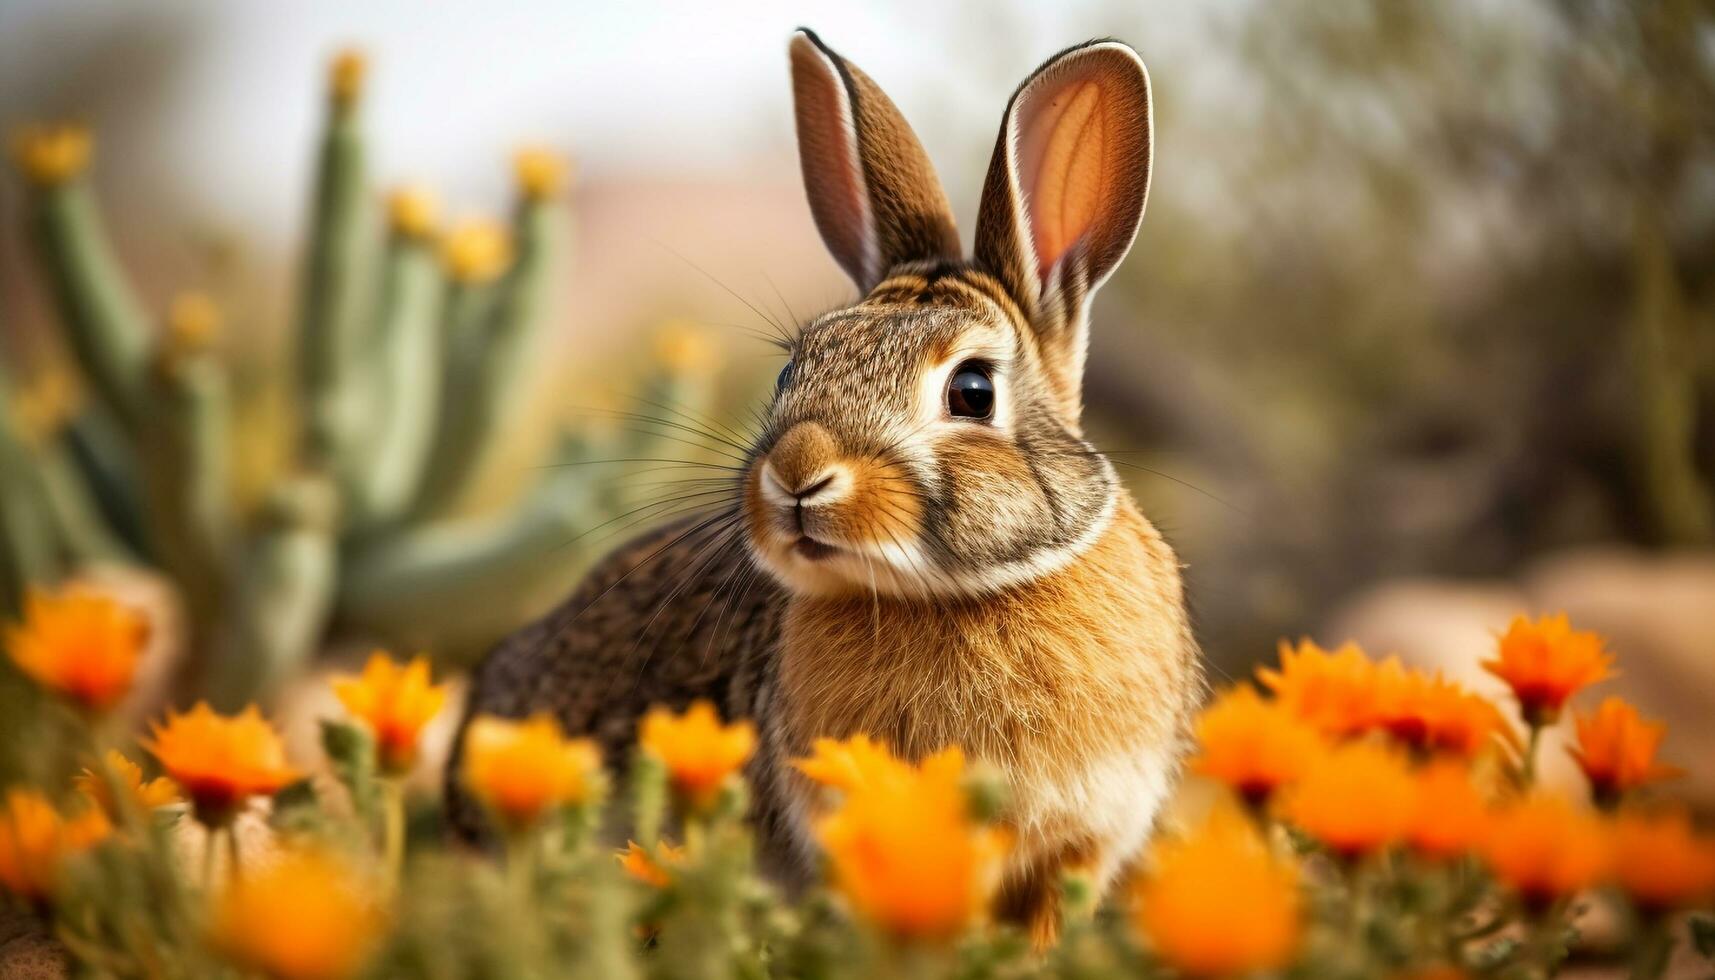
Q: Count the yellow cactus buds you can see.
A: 8